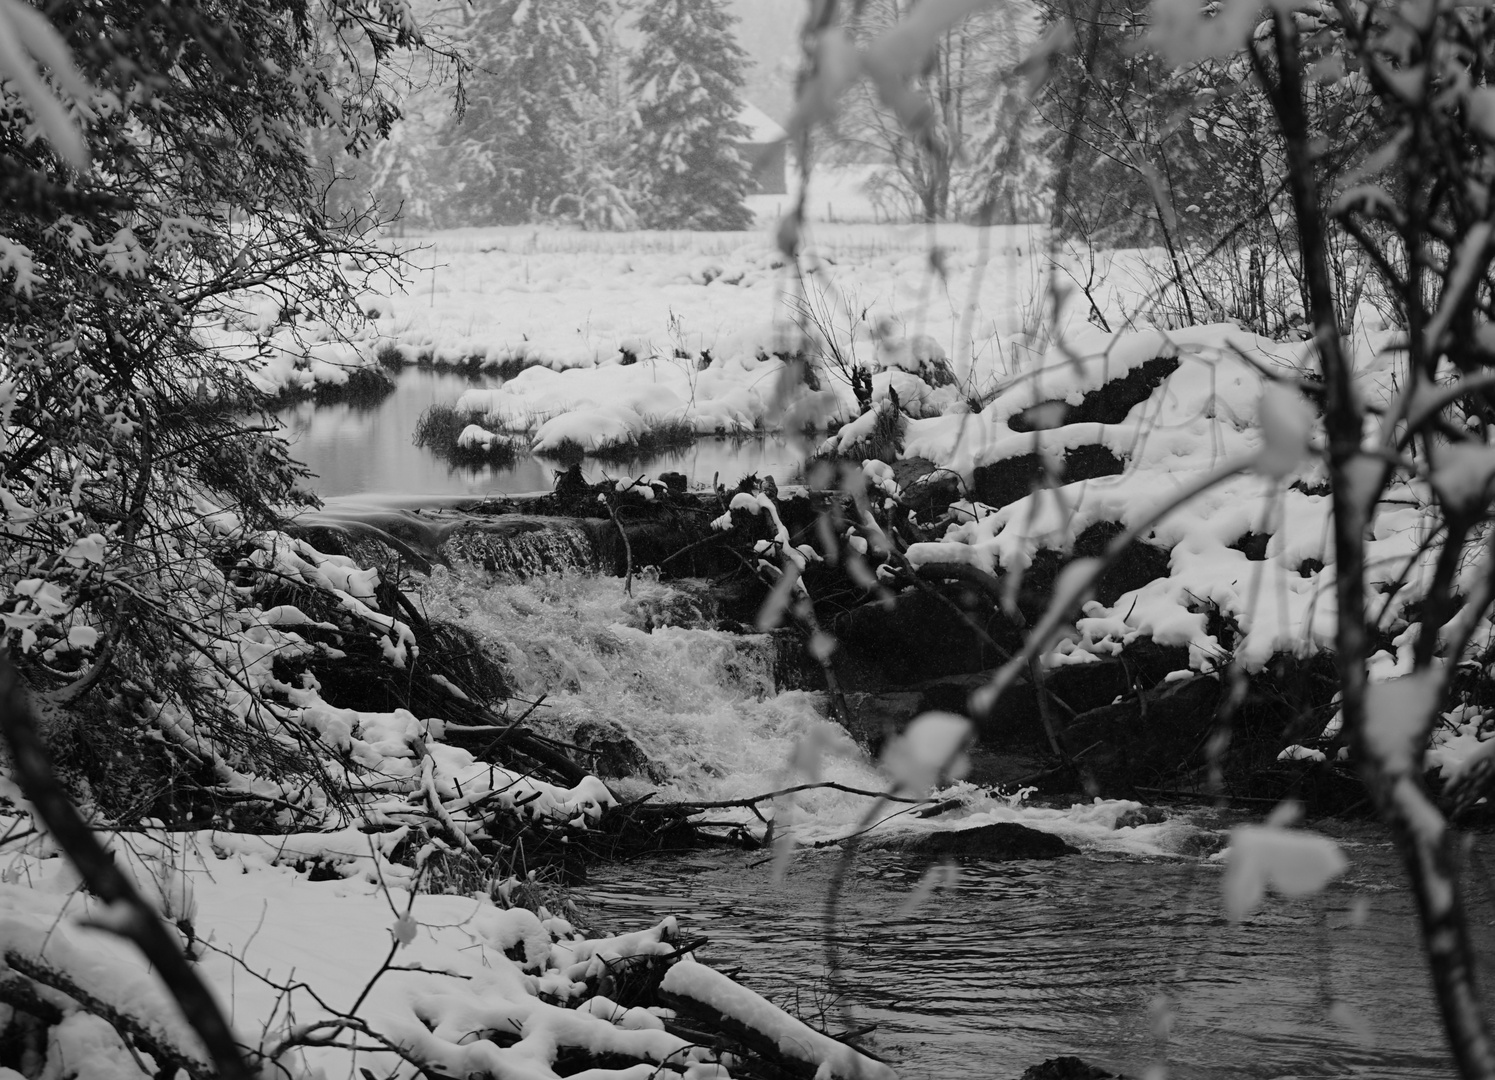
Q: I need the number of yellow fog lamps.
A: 0